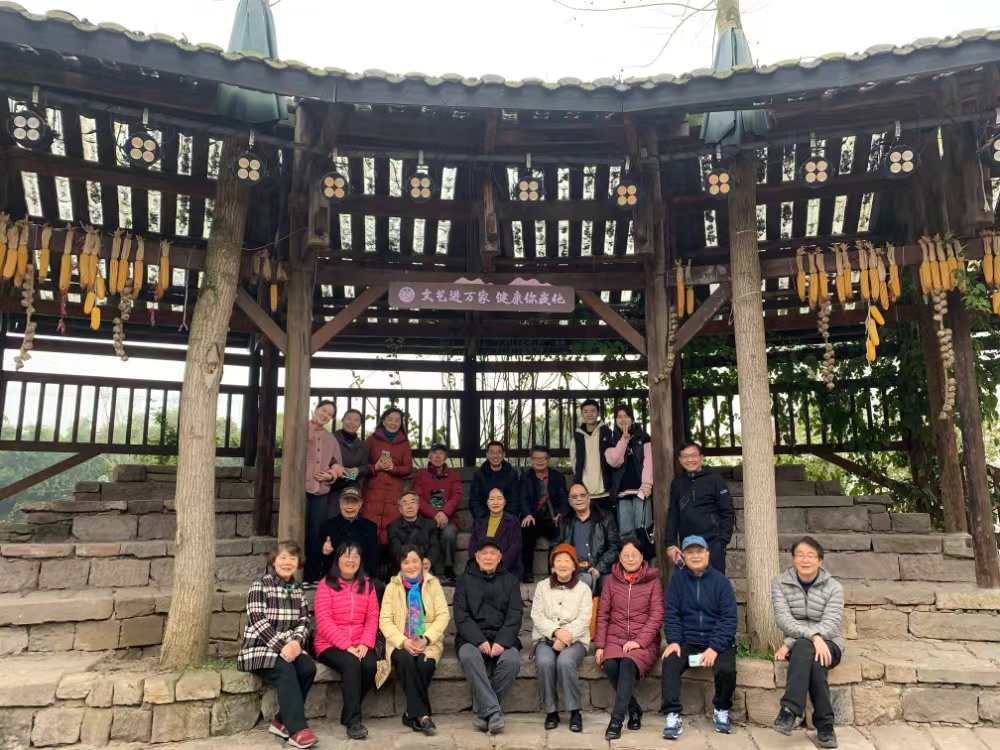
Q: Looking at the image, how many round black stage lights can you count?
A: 11